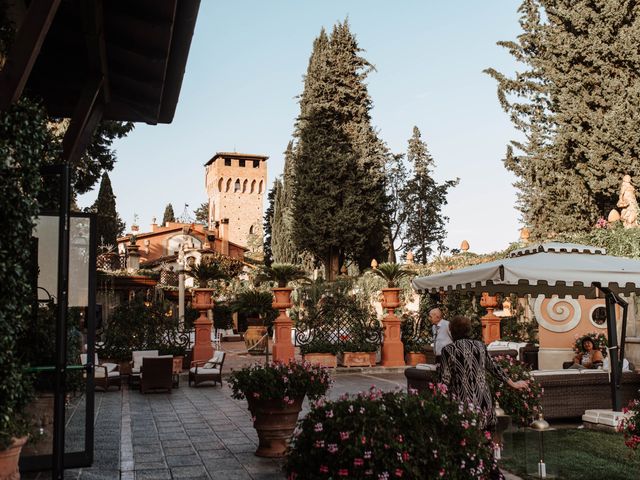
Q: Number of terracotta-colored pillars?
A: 4